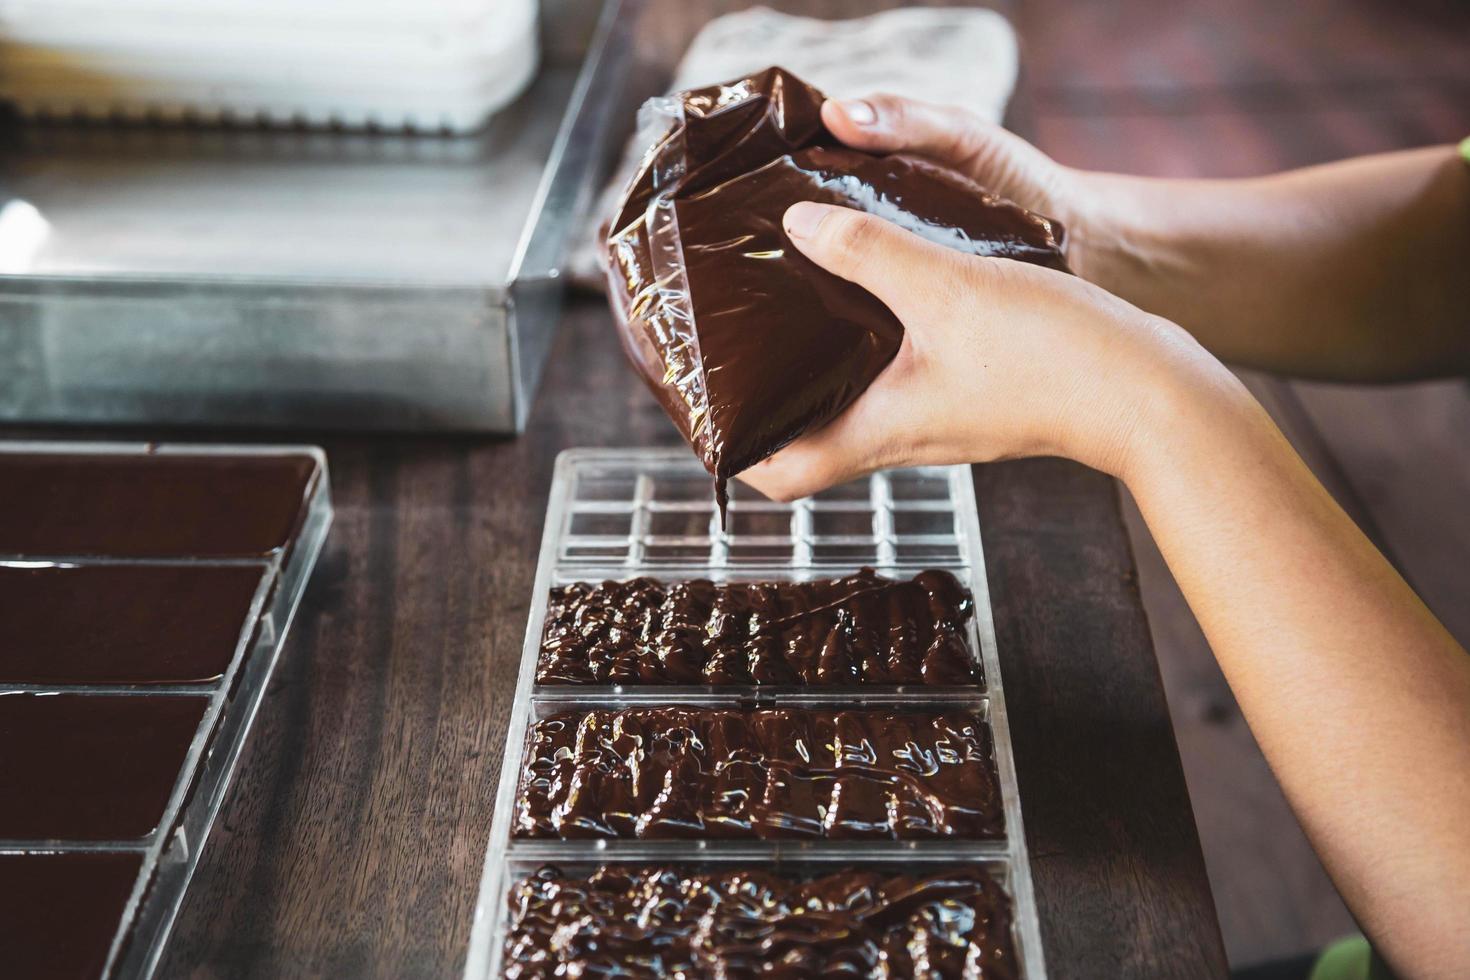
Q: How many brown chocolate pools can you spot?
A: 7